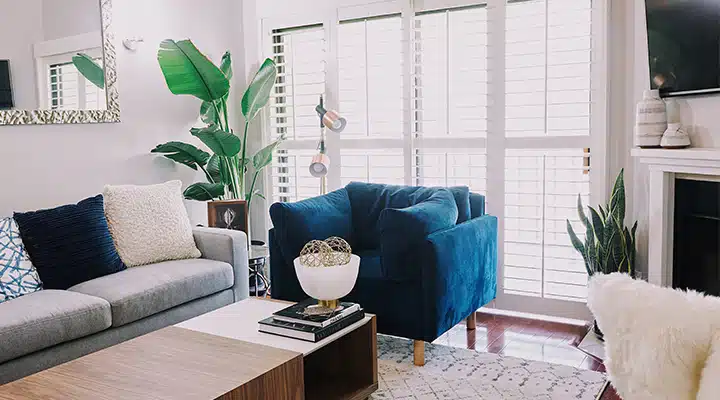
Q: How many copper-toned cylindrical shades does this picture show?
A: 2